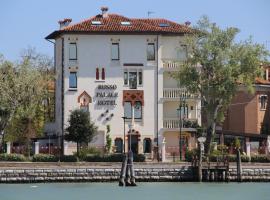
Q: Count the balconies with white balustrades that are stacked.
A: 3